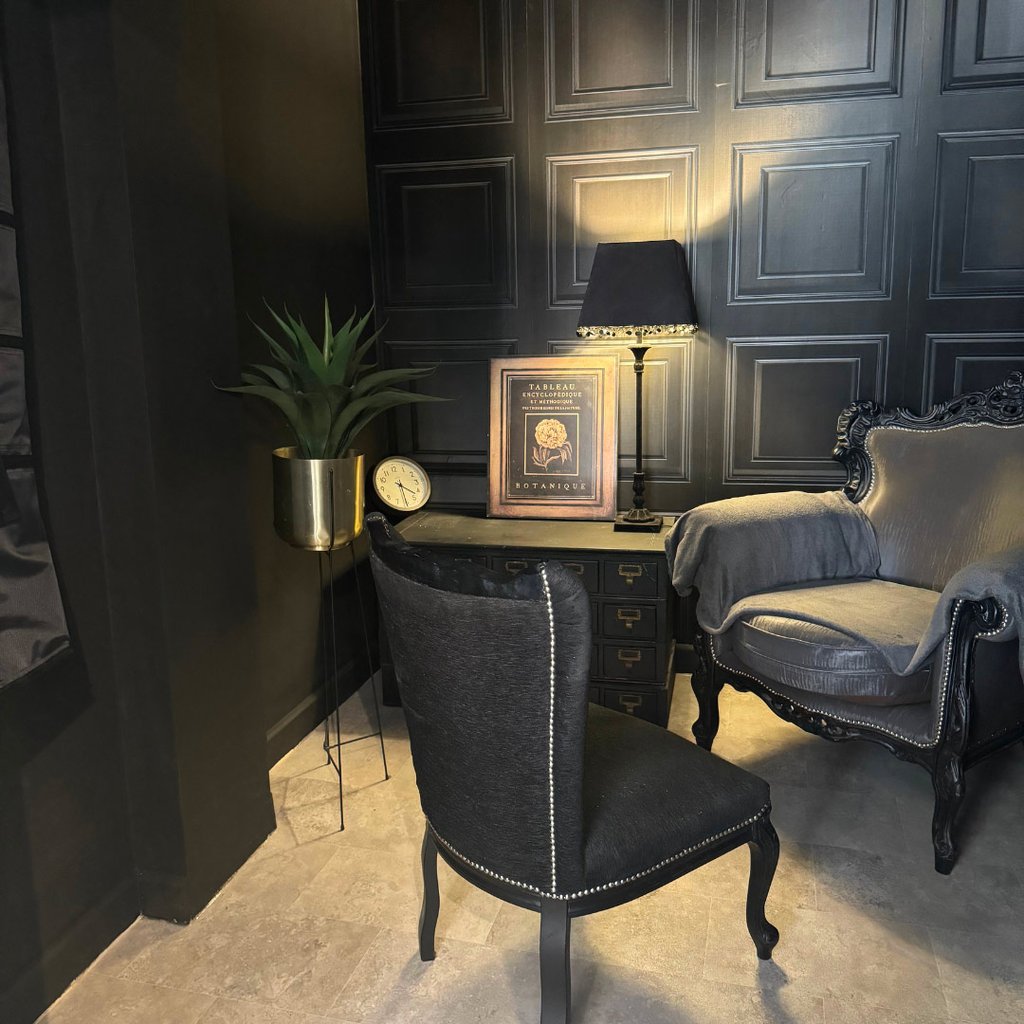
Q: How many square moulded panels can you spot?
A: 12